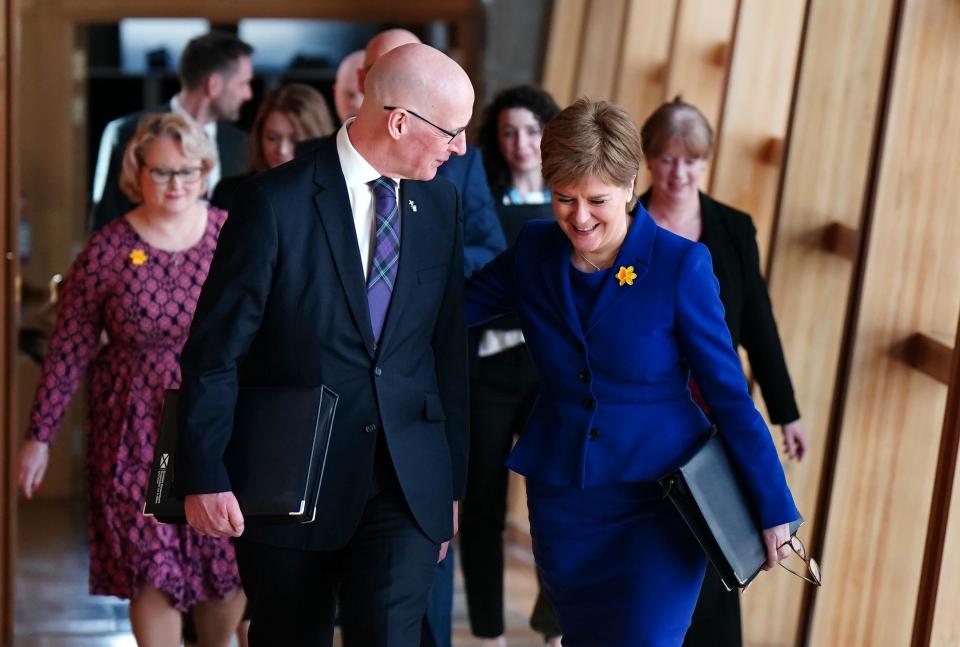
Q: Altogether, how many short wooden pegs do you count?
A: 5